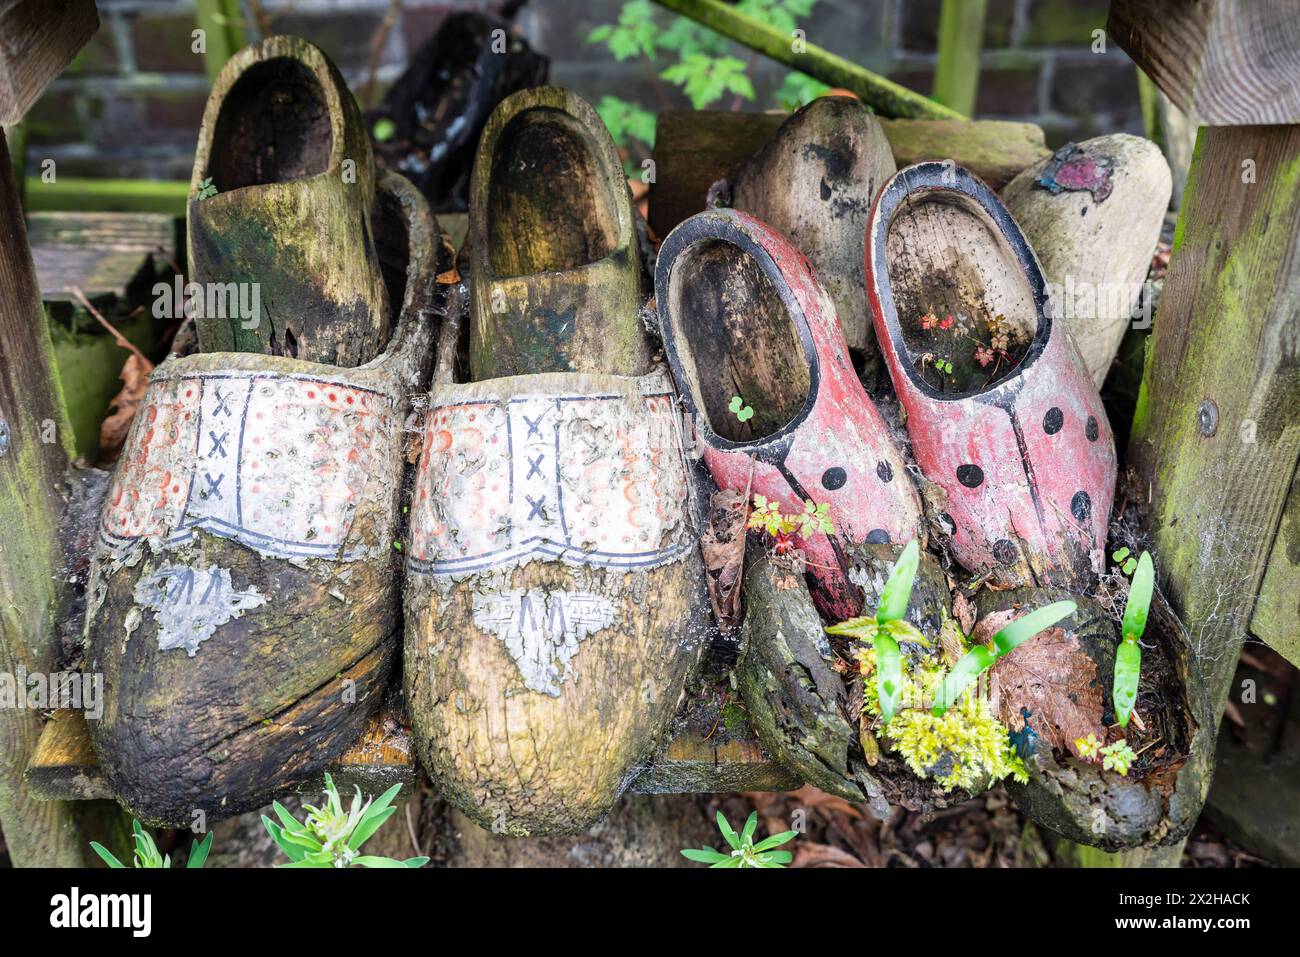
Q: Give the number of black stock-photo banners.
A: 1